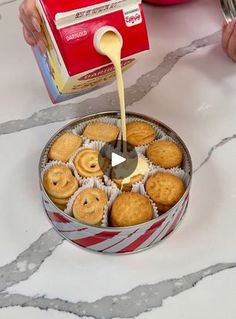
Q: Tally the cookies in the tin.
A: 10